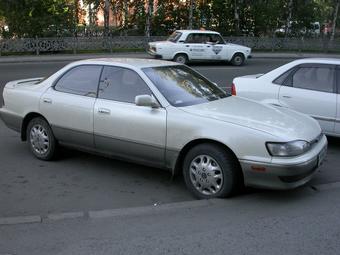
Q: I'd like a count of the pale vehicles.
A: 3